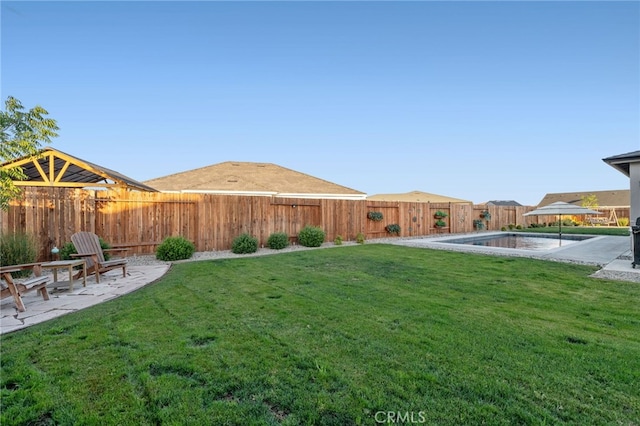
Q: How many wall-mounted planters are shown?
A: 6